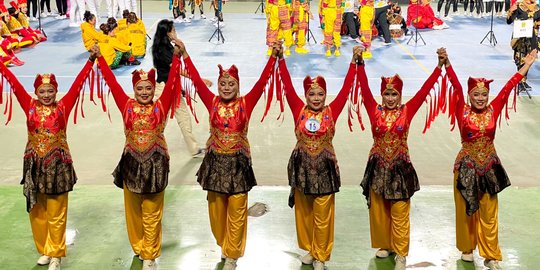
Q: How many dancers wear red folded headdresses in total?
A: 6